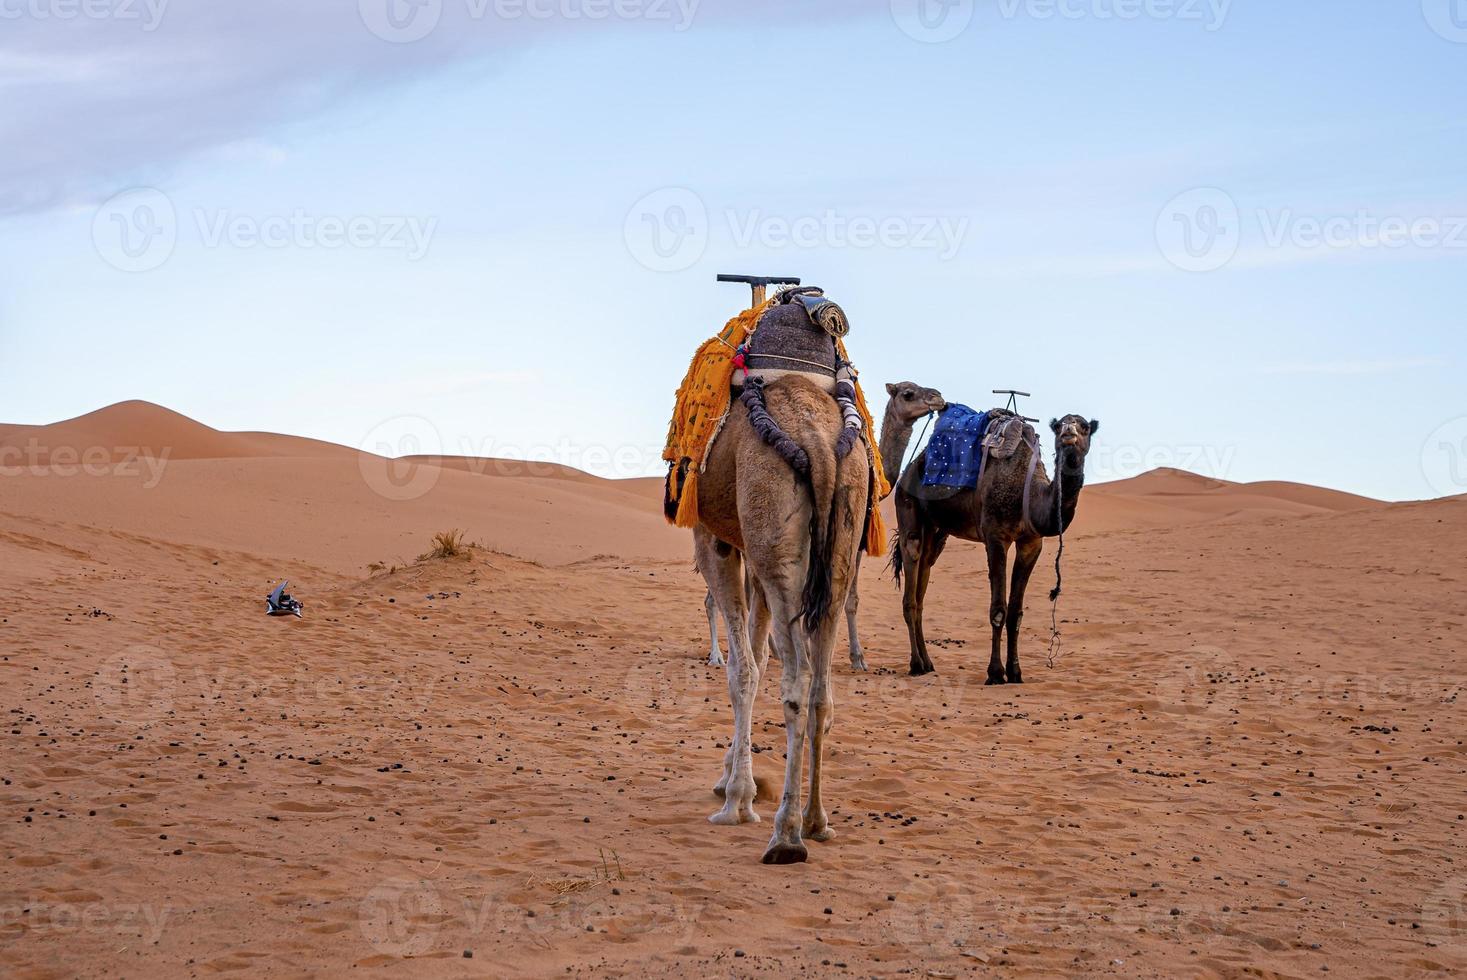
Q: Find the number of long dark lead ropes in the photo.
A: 1